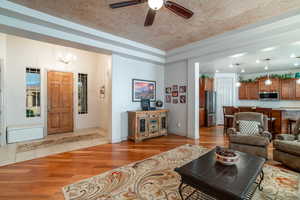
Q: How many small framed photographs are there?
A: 7